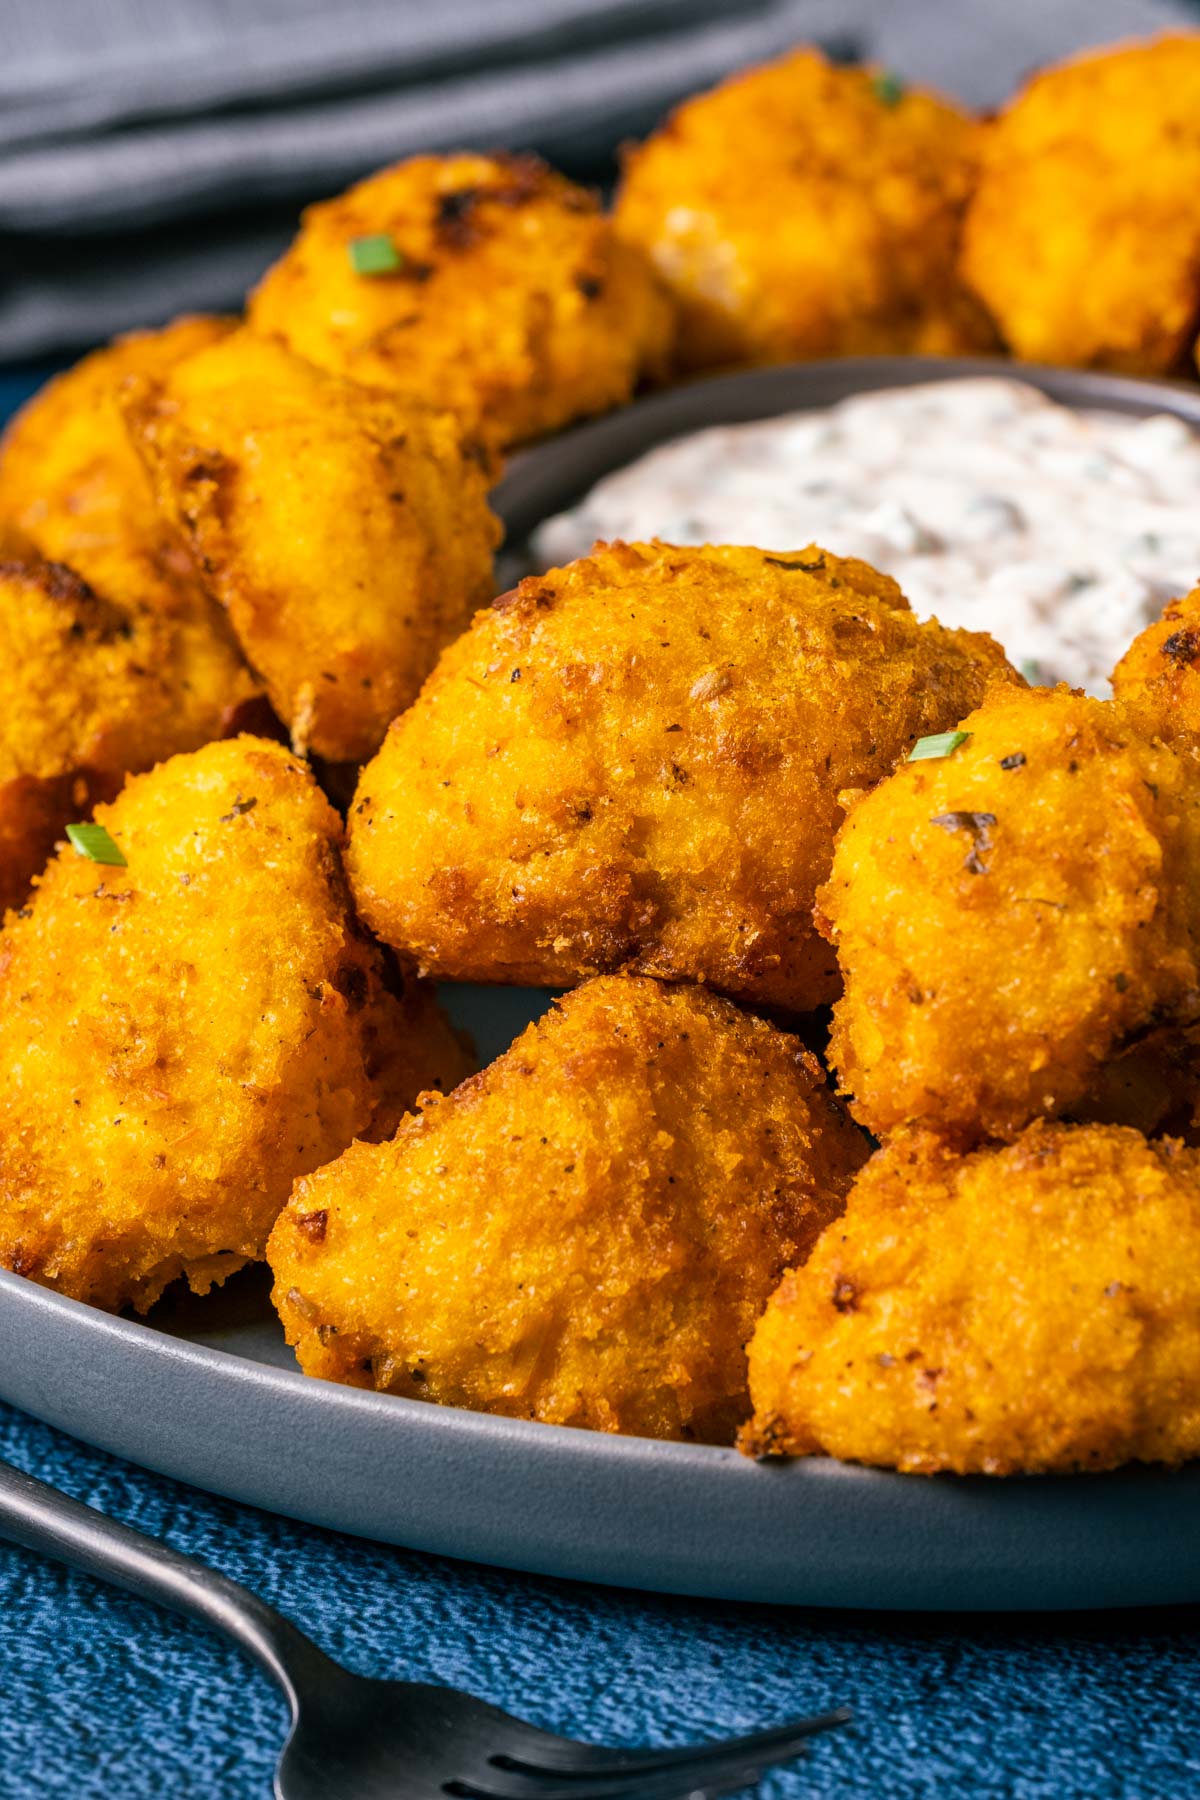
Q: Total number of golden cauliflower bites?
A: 12